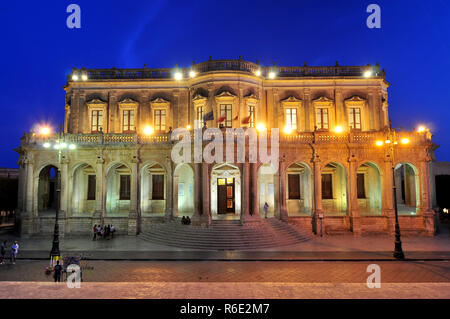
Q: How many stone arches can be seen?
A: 11